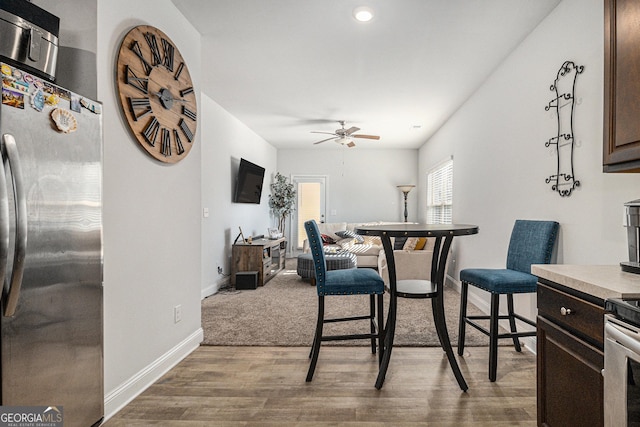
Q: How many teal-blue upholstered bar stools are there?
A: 2